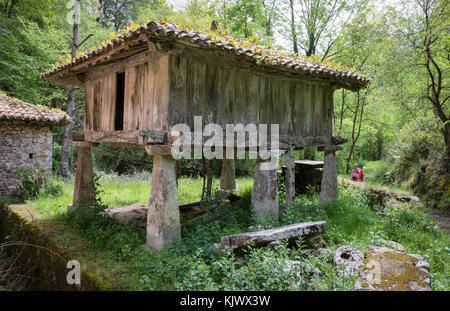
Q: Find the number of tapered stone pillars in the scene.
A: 5